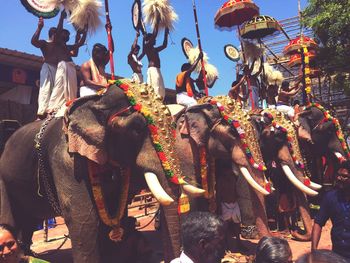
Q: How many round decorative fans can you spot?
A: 4